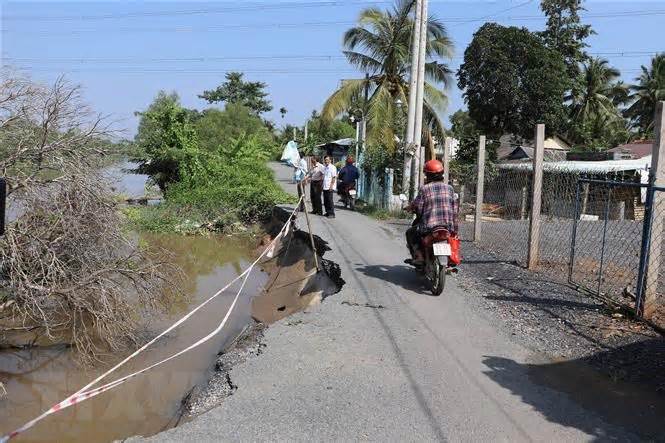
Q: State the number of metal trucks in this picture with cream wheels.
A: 0